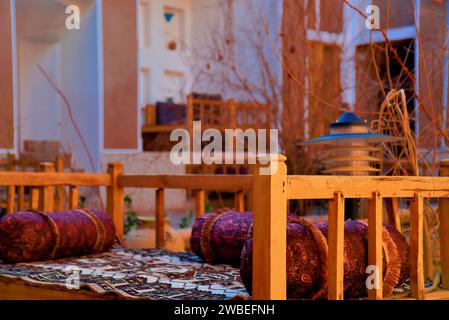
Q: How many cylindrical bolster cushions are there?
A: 3